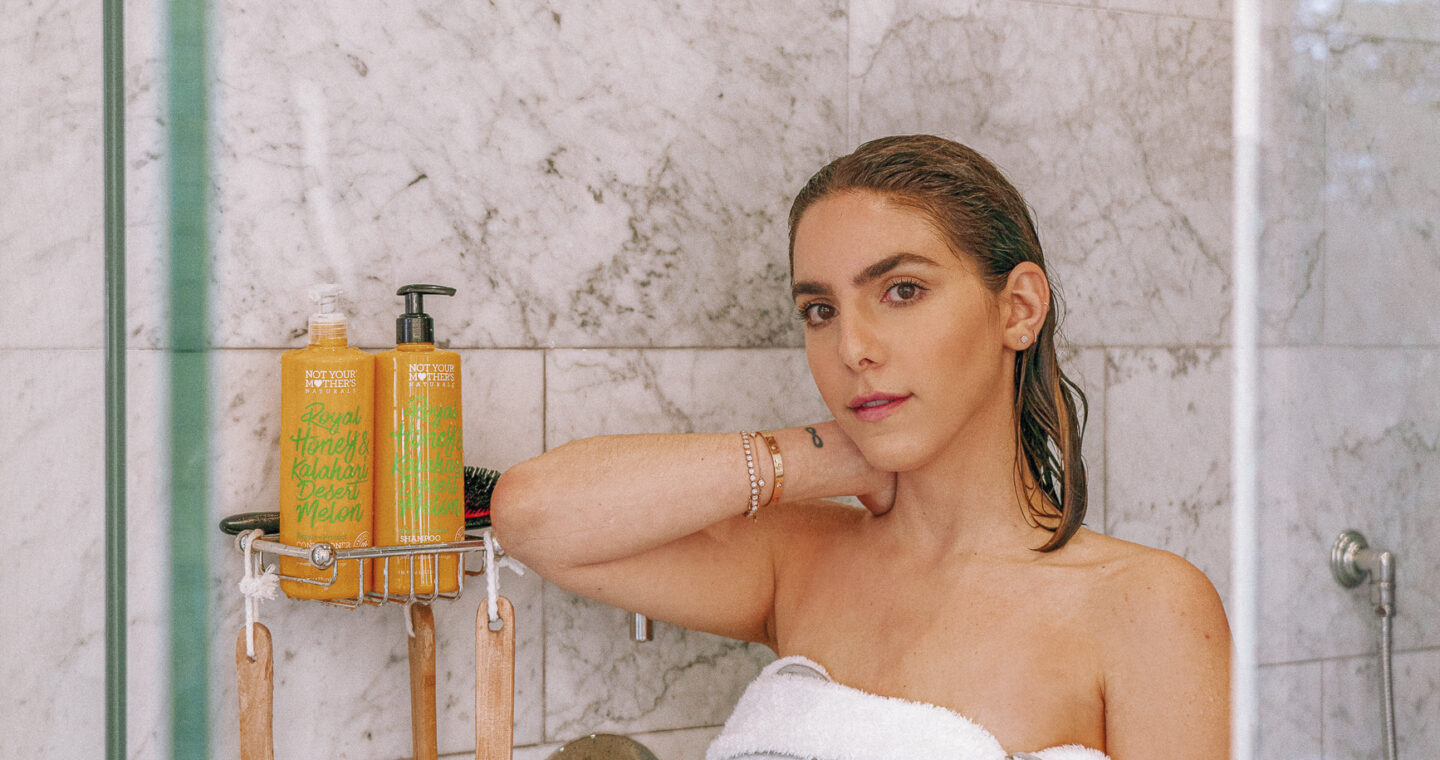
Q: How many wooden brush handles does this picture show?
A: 3